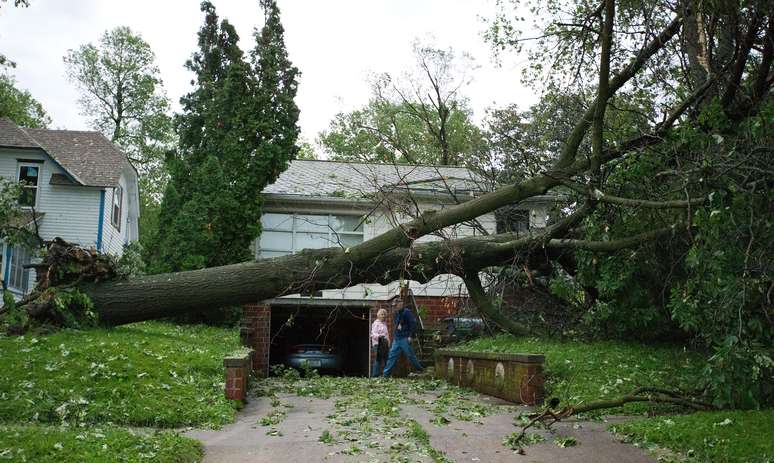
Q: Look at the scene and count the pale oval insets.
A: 3